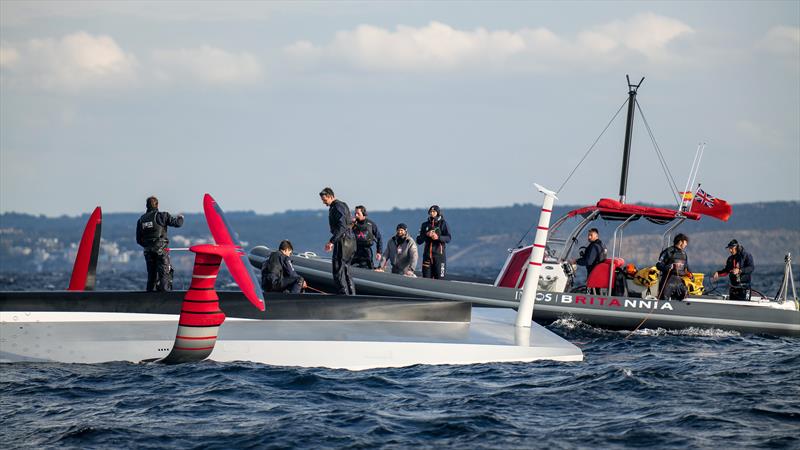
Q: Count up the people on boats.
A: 9